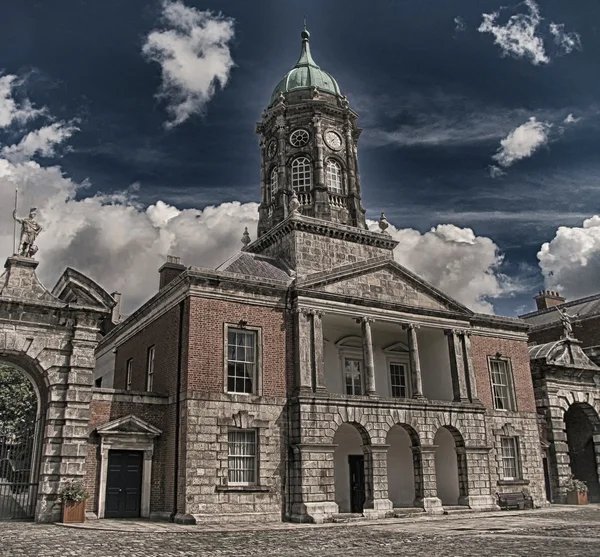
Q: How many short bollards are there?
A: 0